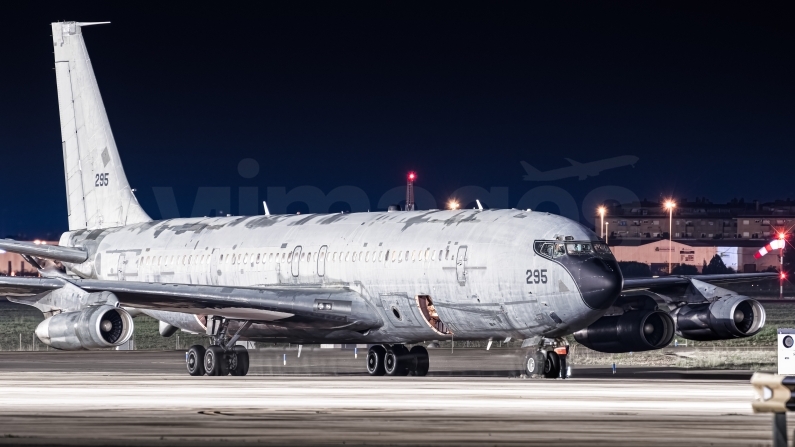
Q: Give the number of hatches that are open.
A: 1